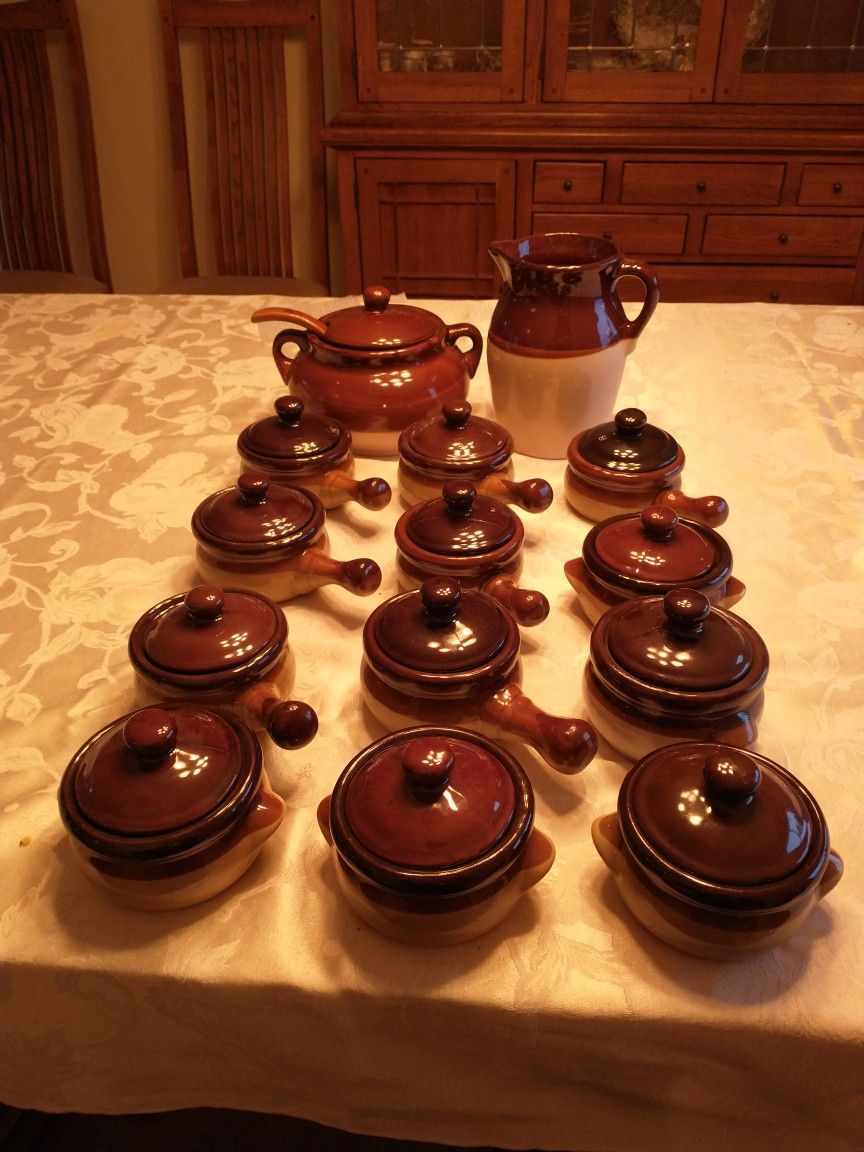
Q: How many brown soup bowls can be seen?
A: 12